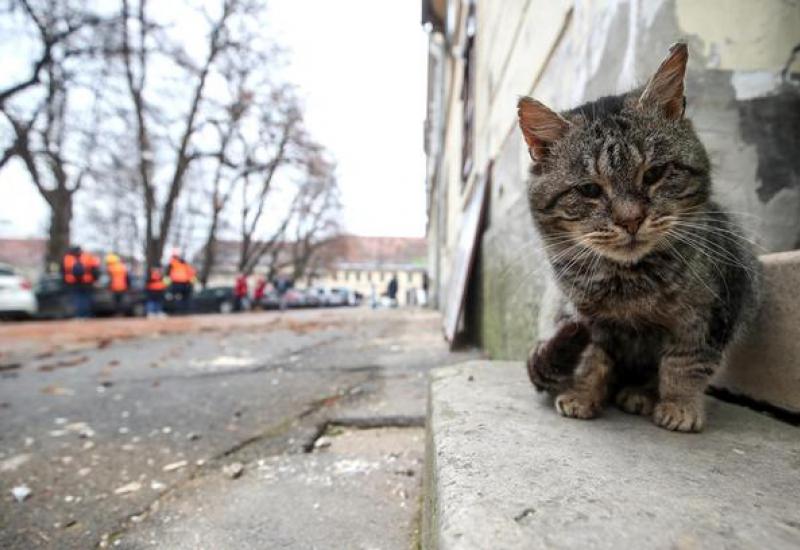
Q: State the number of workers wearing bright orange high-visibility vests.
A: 4